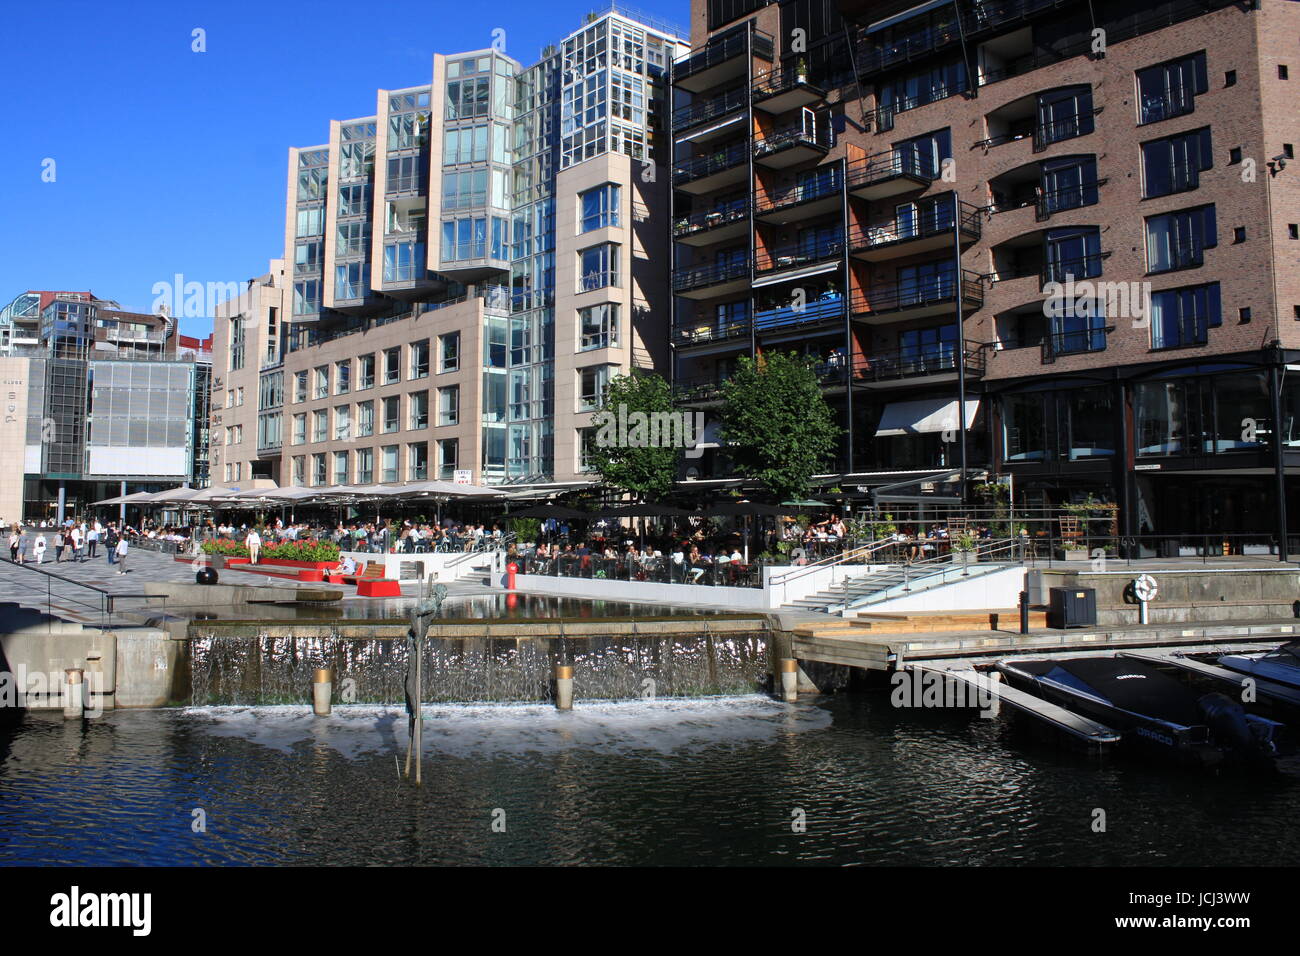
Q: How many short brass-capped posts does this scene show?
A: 4